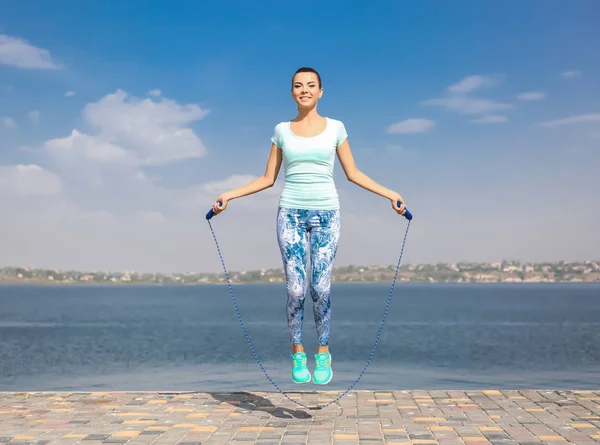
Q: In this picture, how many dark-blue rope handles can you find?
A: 2